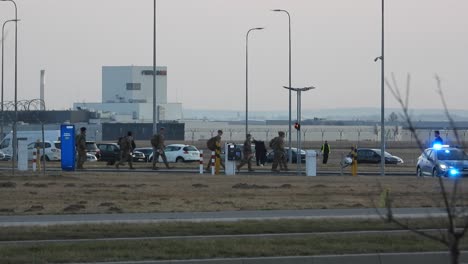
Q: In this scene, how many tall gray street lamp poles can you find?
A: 6